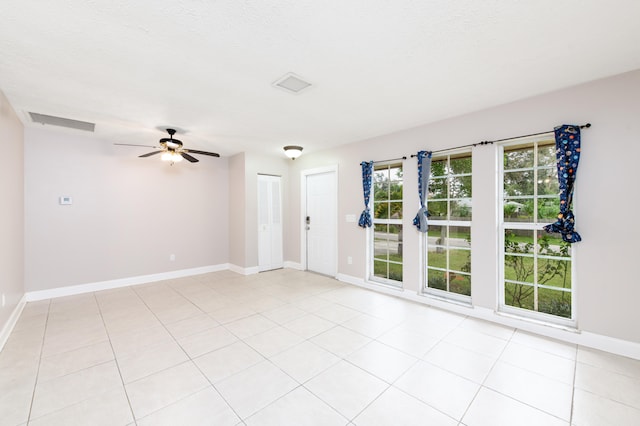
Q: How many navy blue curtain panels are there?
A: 3